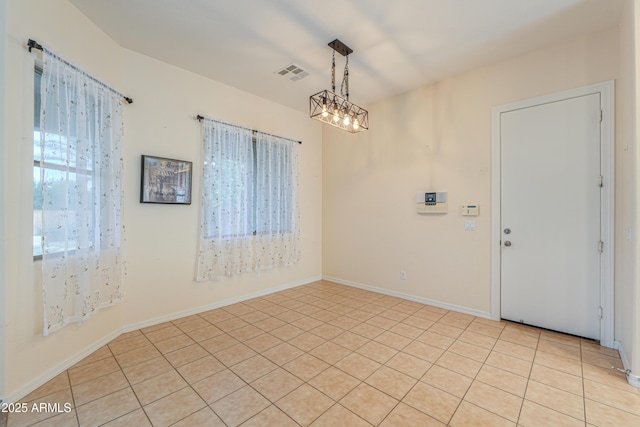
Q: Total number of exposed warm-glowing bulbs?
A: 4